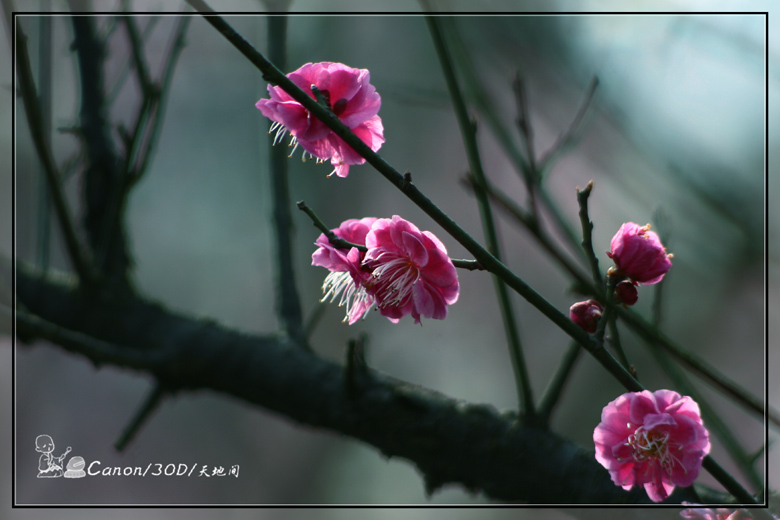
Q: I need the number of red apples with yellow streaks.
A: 0